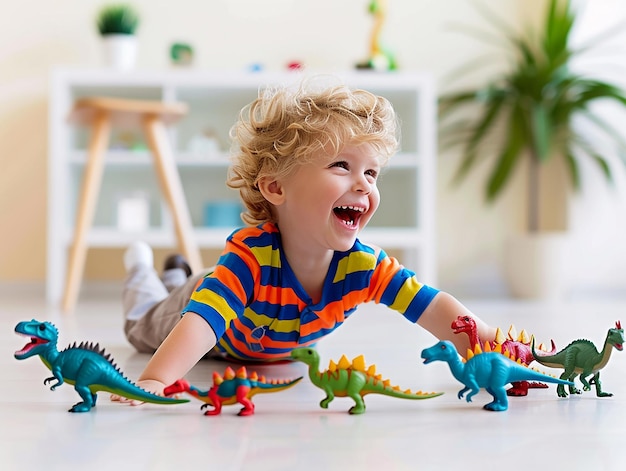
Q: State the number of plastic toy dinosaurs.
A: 6